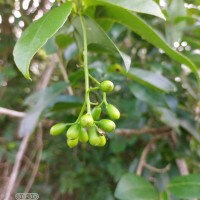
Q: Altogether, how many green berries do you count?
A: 11